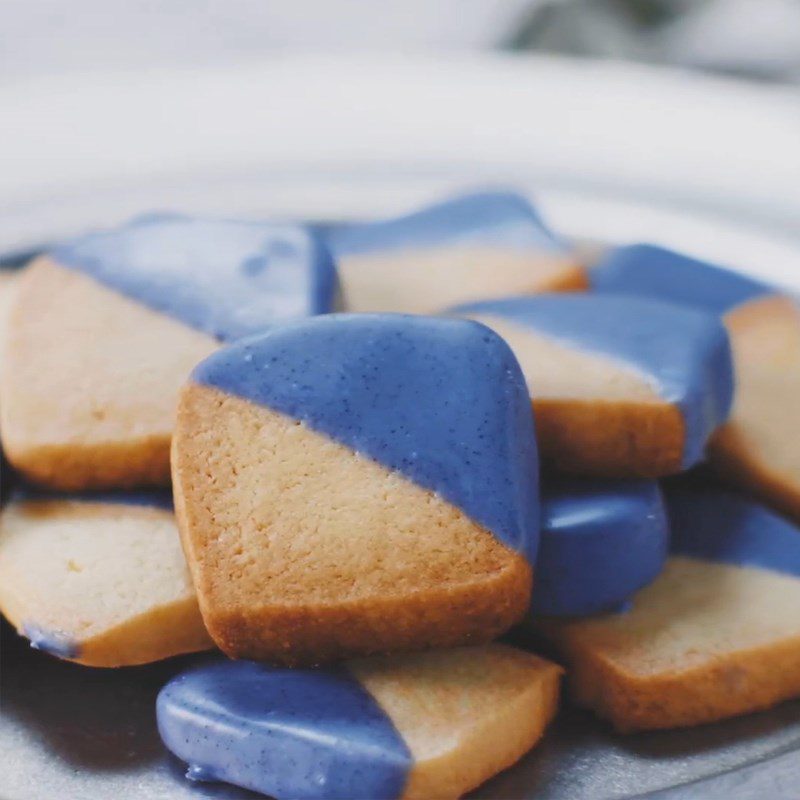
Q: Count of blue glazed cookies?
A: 9